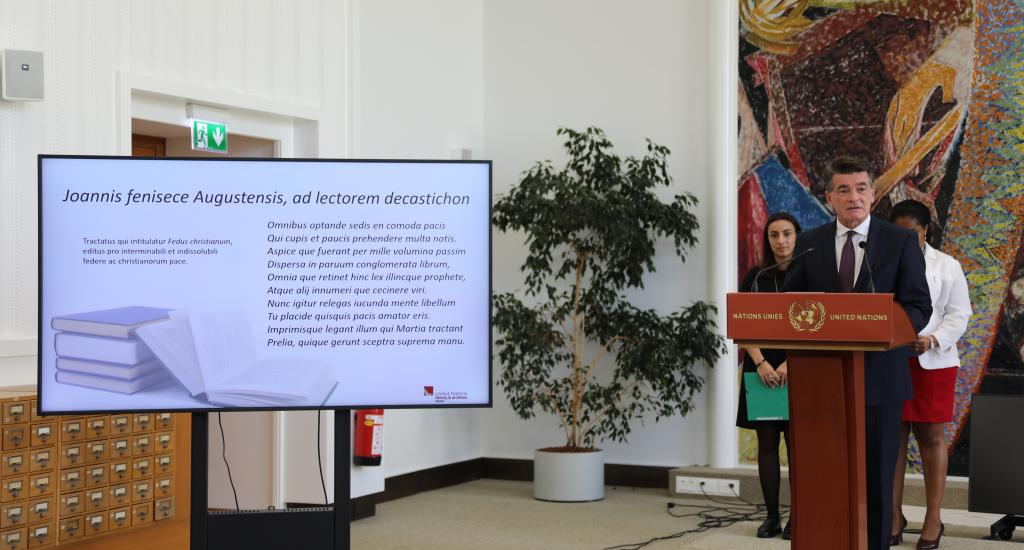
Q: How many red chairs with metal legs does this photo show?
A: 0